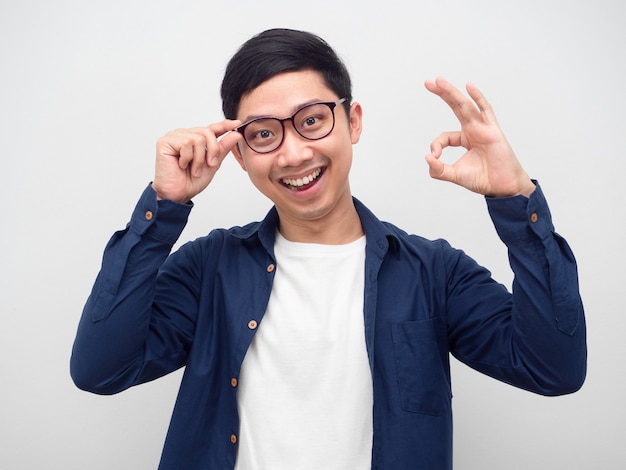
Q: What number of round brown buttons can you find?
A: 6